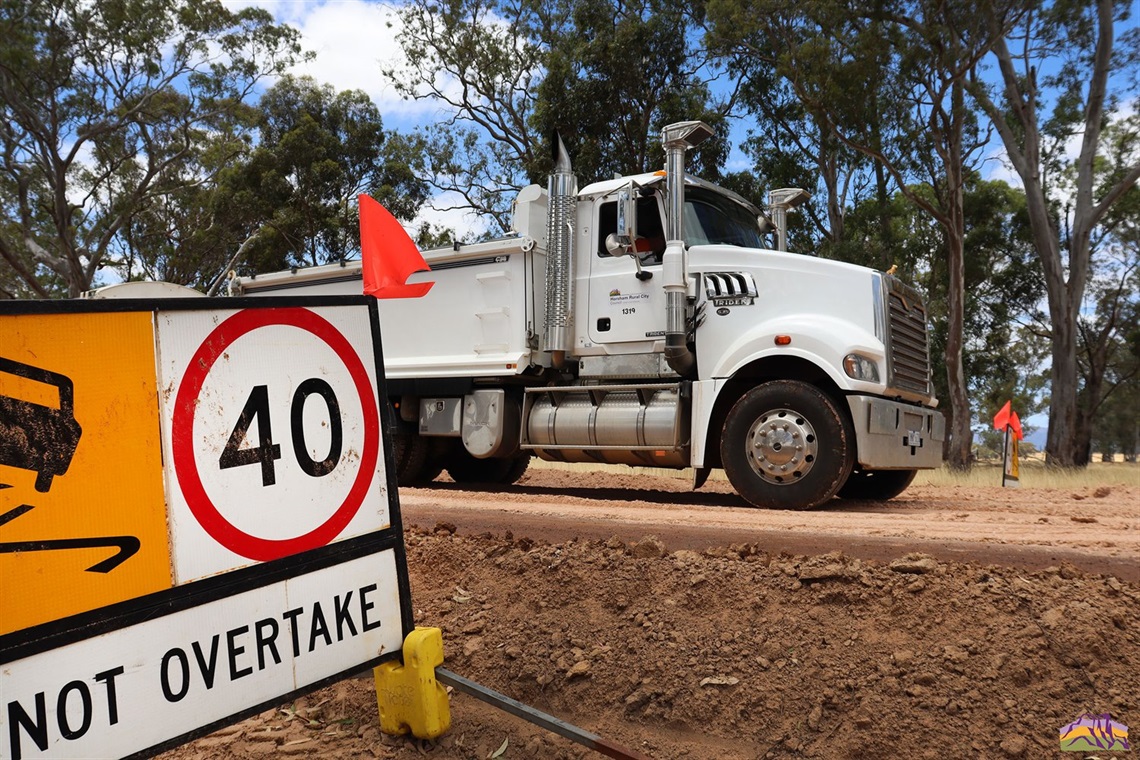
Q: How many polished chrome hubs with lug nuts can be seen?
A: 1